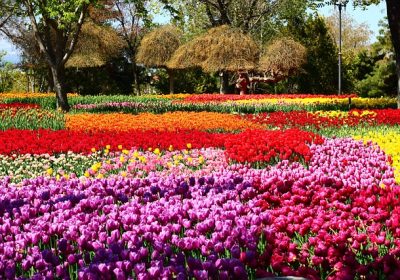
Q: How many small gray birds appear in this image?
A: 0